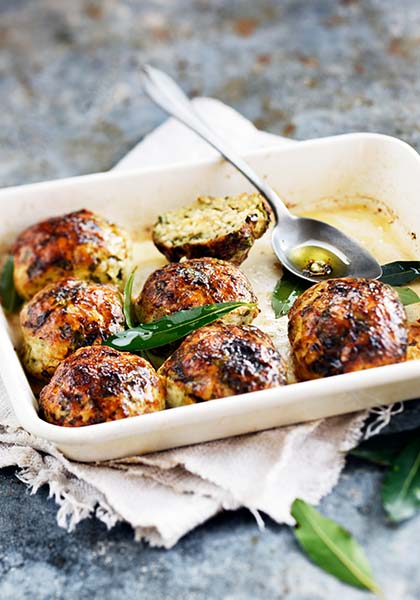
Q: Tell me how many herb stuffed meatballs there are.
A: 7